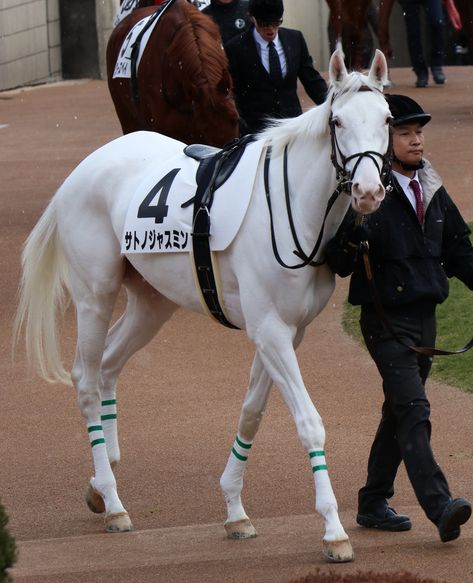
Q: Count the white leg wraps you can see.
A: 4